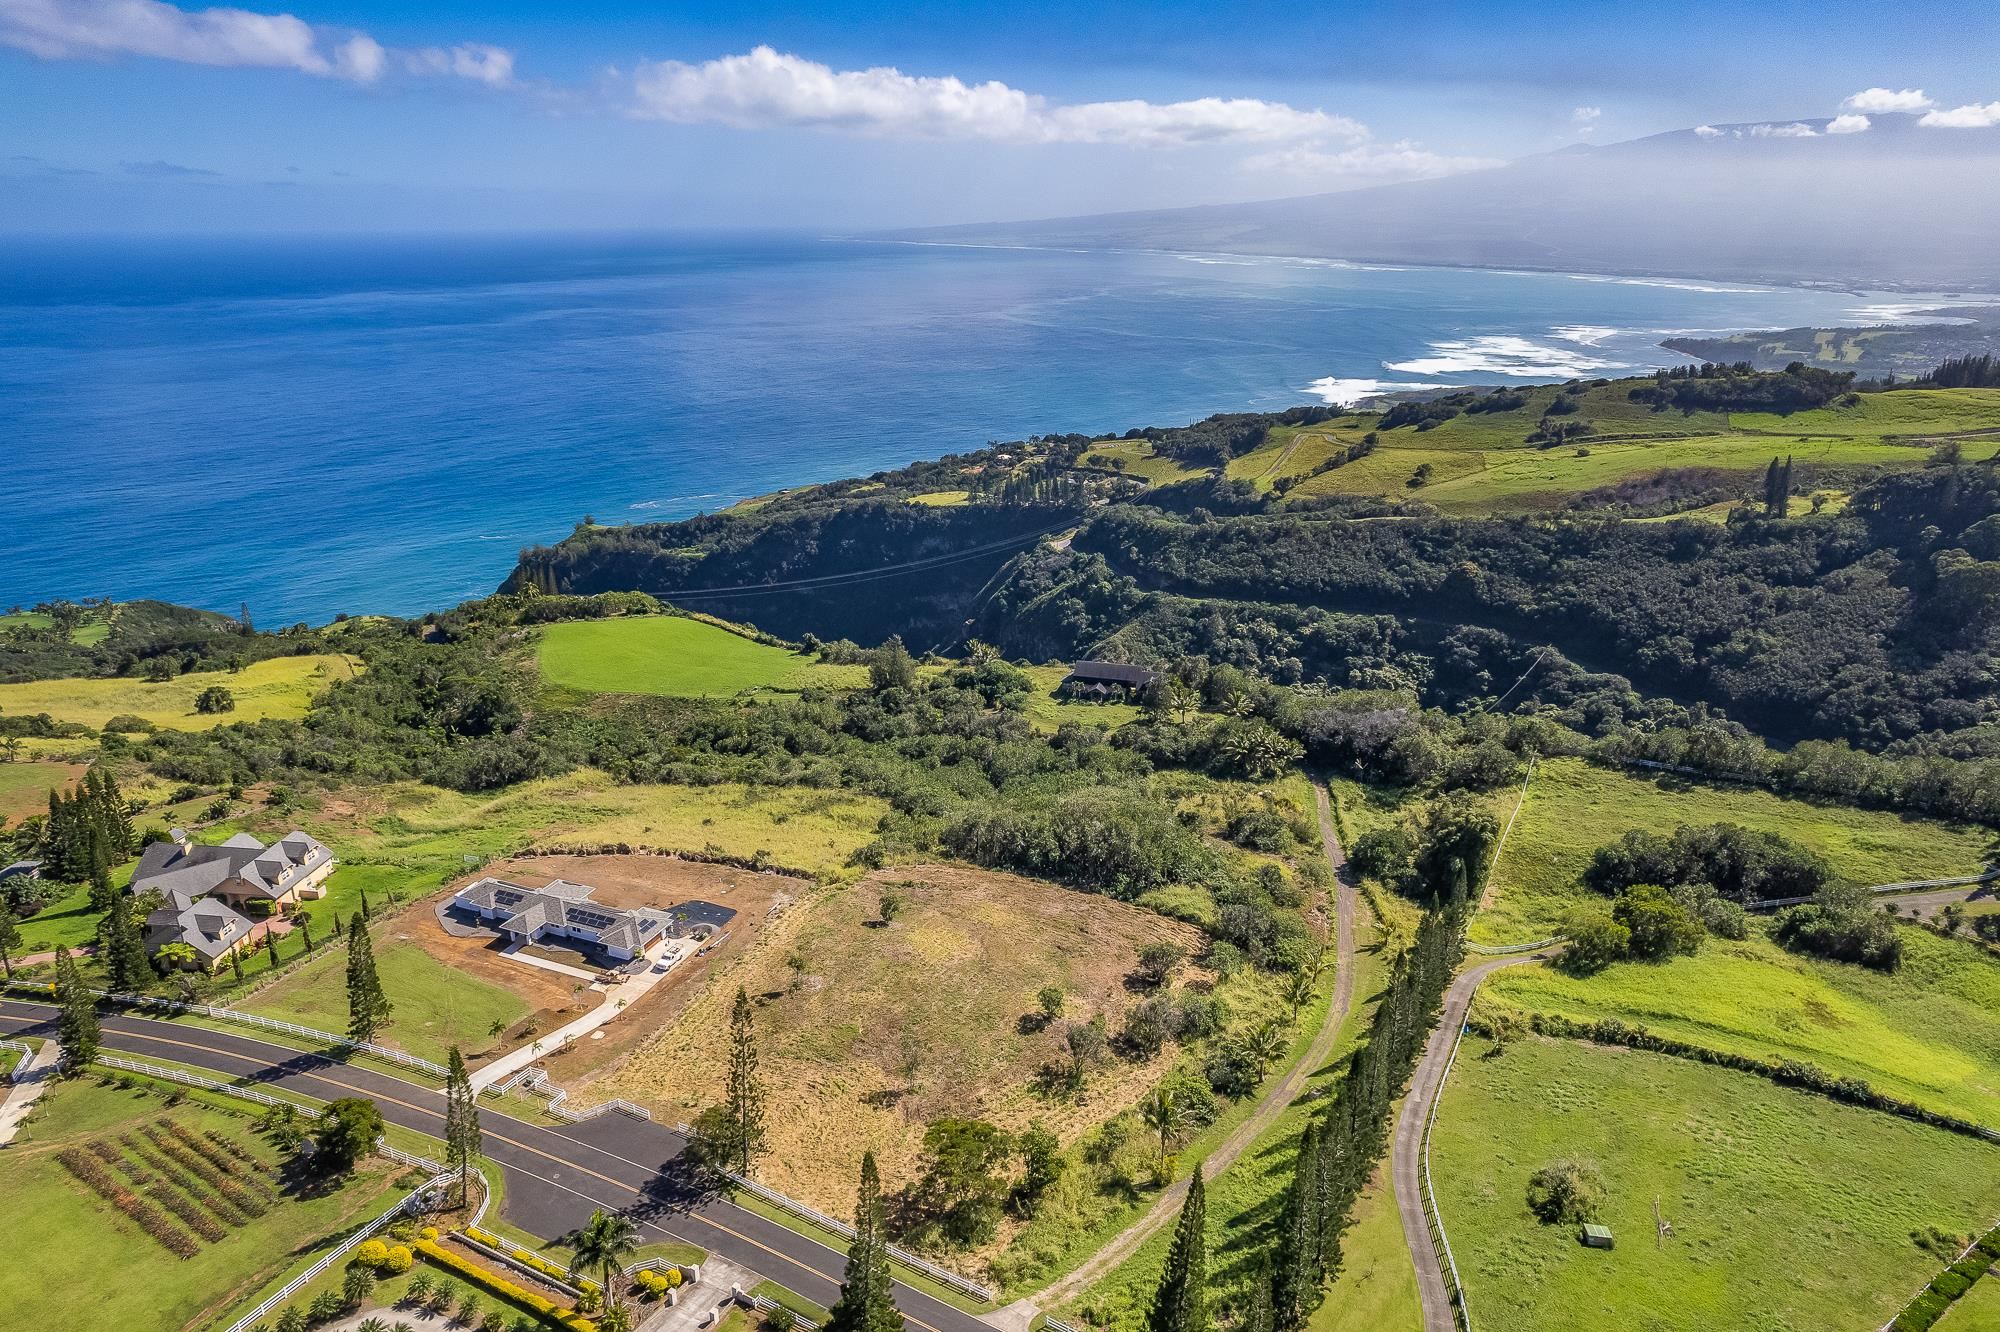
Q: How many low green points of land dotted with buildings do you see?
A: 1